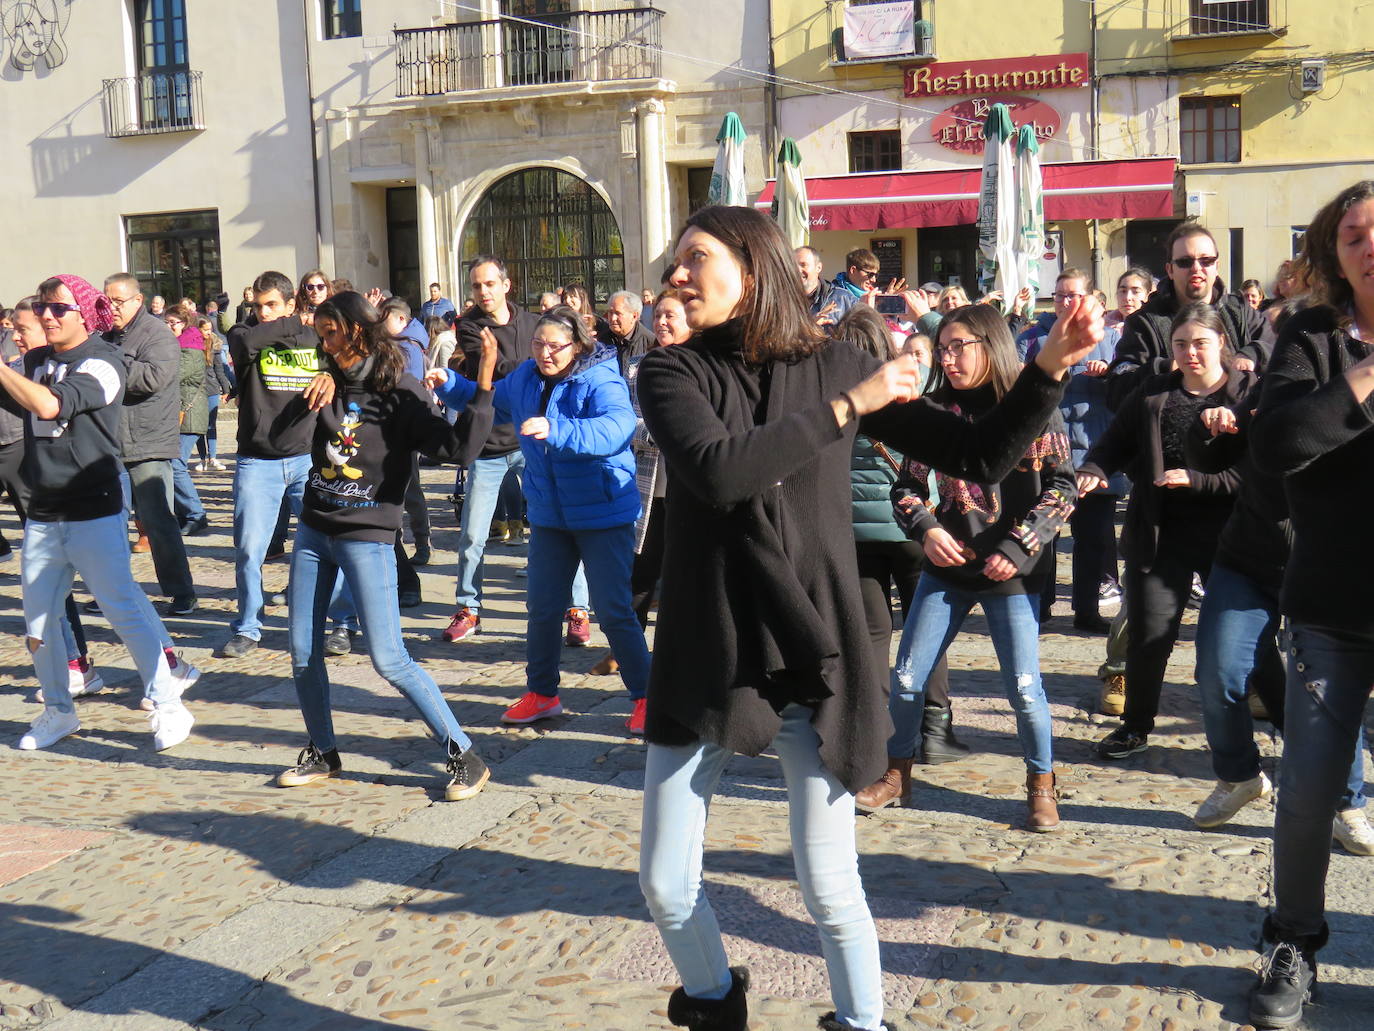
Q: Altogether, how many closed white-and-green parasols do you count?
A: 4